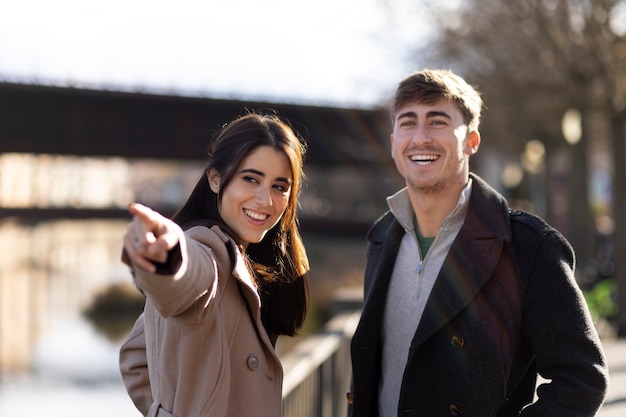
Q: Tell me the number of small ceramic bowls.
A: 0